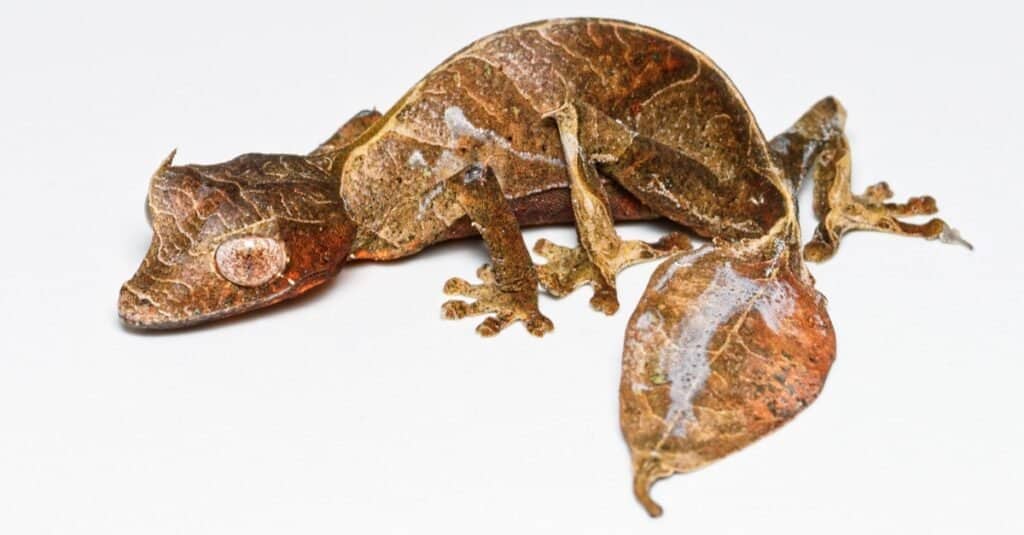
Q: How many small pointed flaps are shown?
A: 1